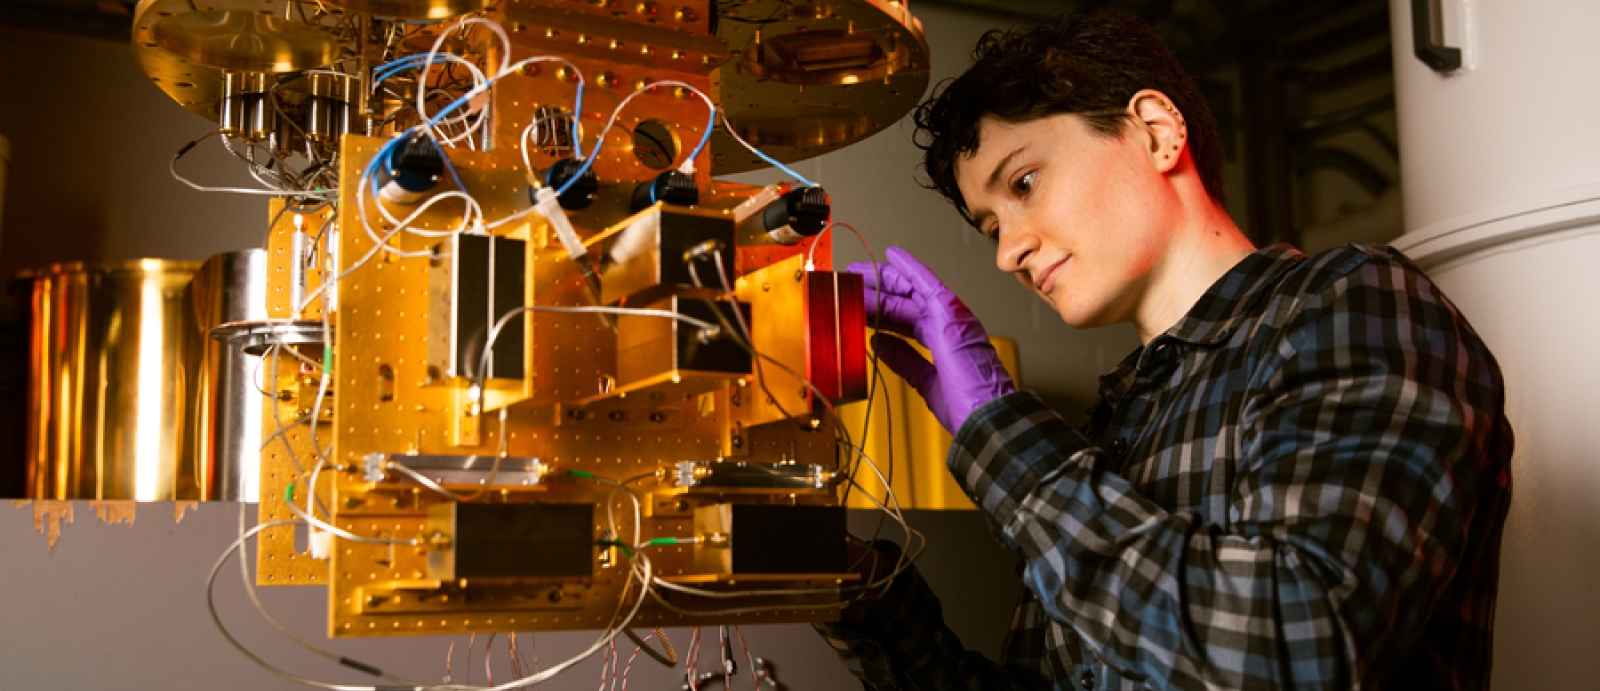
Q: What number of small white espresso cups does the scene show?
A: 0